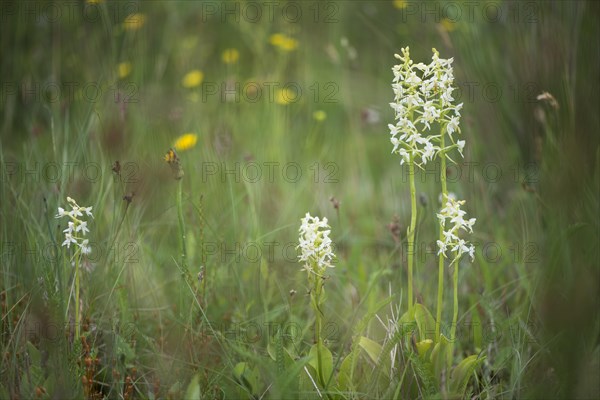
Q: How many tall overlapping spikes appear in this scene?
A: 2